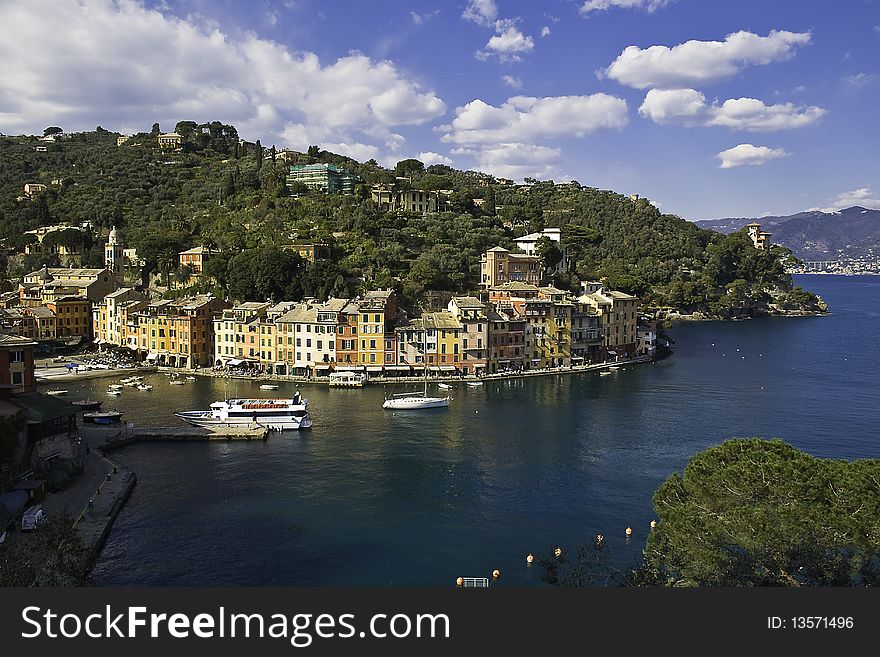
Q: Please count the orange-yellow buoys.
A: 7